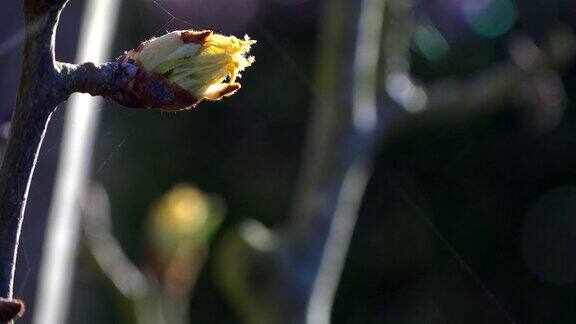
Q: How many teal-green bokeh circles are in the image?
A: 2